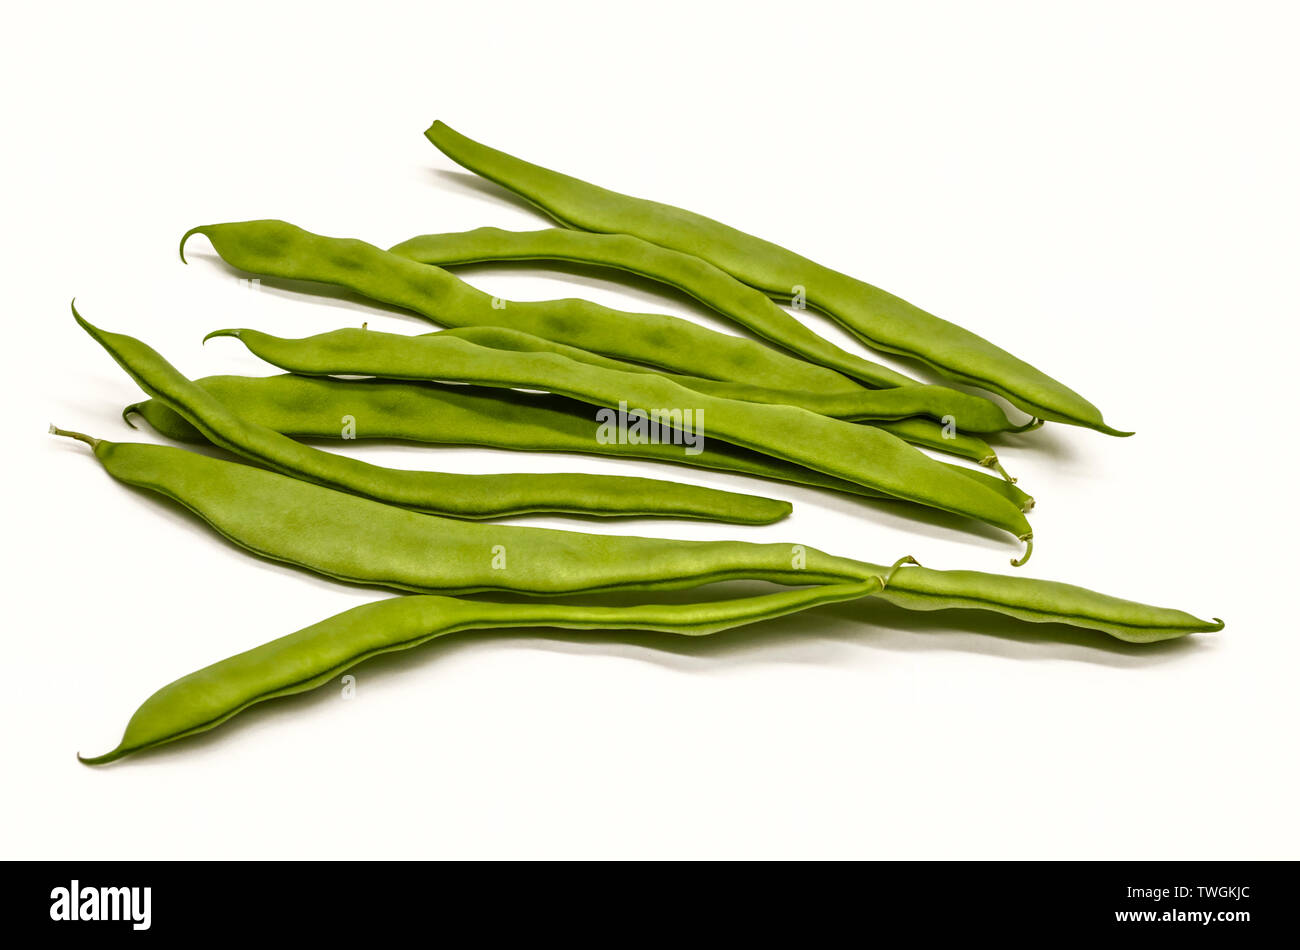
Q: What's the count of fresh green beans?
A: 9